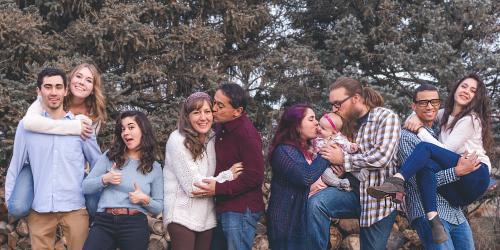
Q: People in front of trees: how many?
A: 10